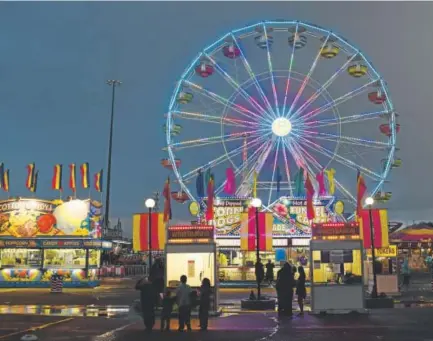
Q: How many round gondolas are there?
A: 14